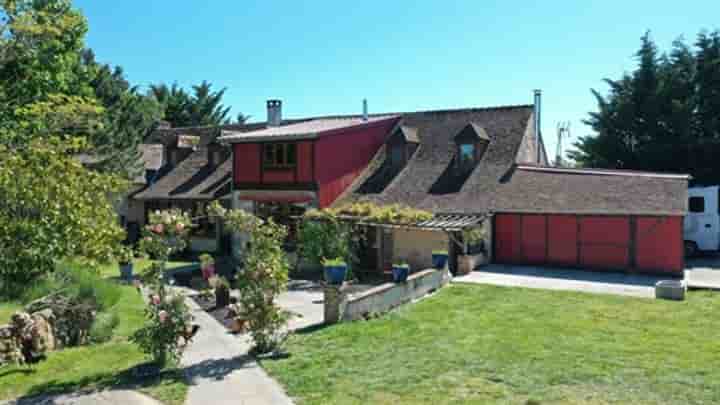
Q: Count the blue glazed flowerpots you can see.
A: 4